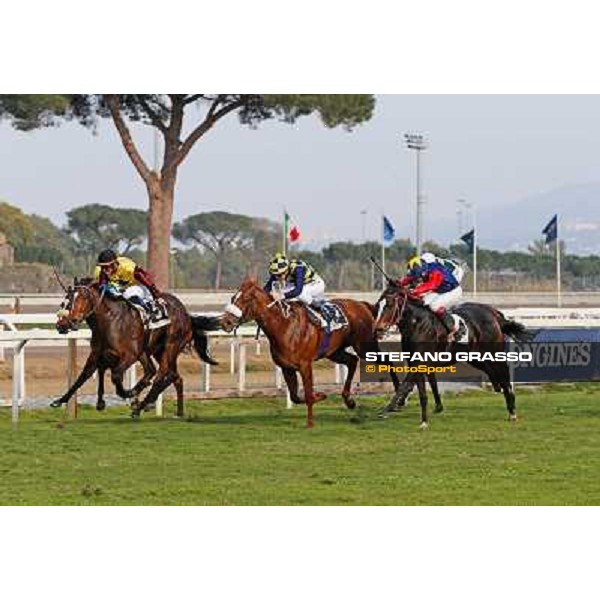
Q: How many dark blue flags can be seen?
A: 3